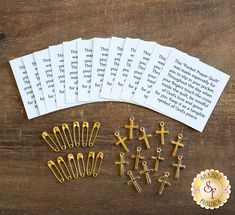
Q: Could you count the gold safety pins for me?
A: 12